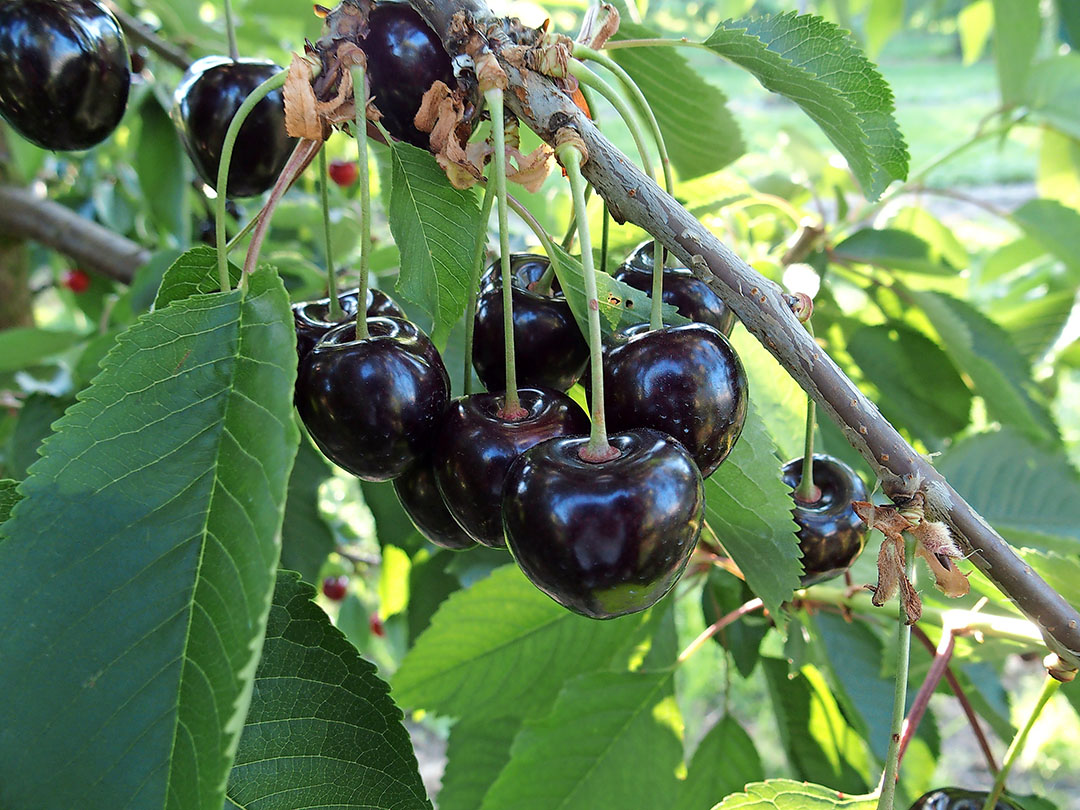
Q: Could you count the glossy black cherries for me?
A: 13